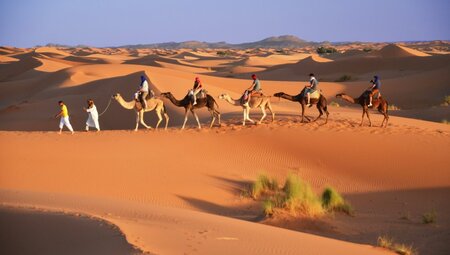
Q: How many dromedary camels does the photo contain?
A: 5